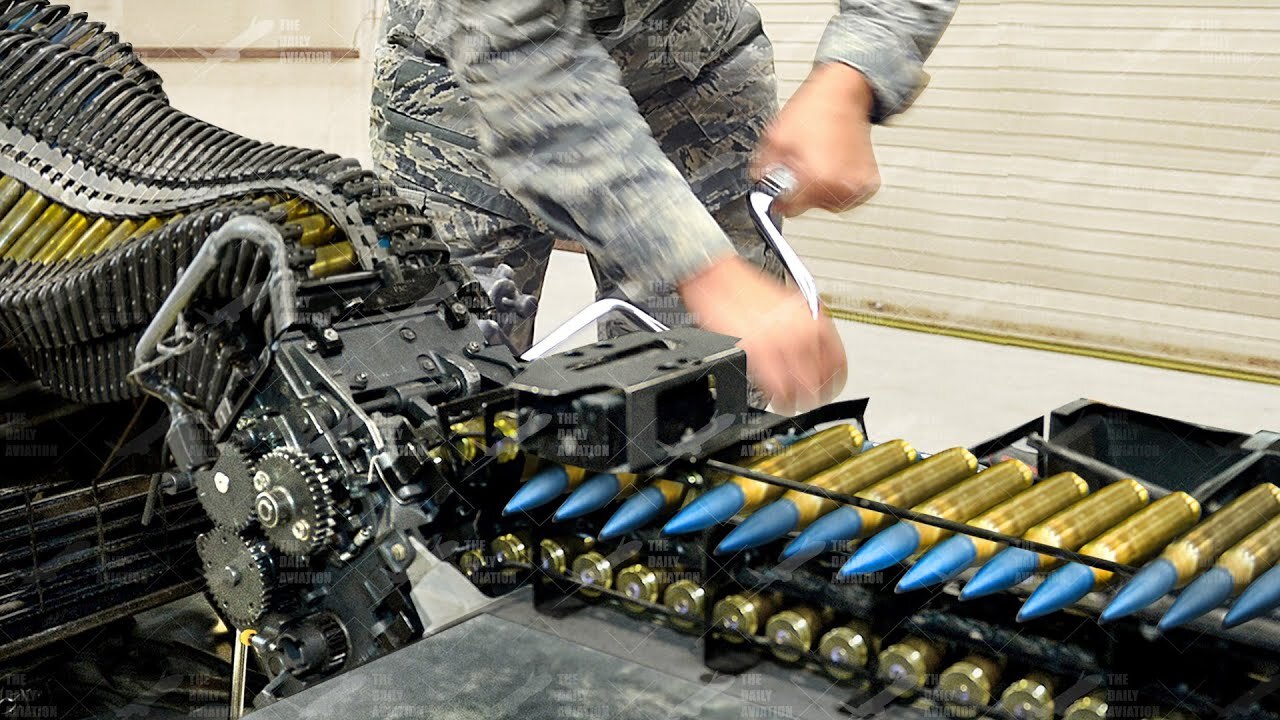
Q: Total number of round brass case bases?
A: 13